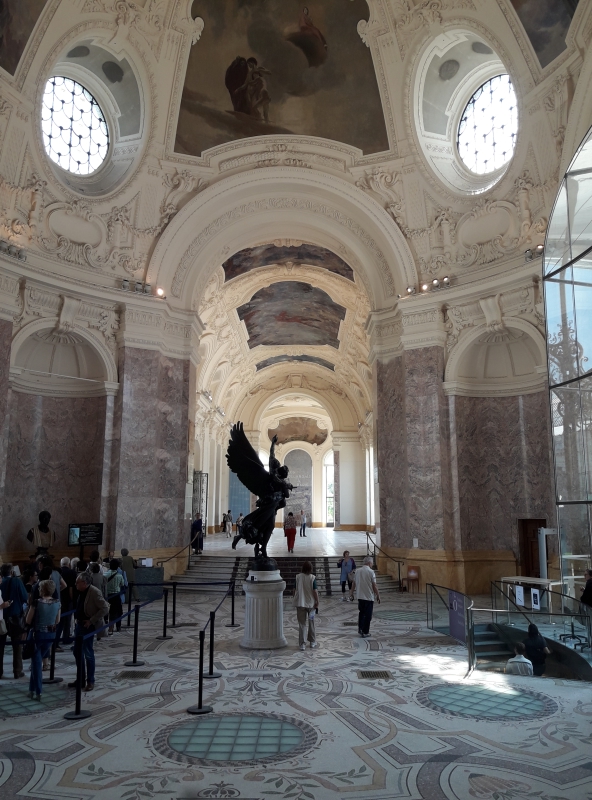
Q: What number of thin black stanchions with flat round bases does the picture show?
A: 9